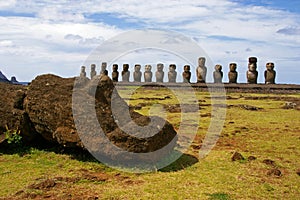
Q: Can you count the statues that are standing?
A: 15